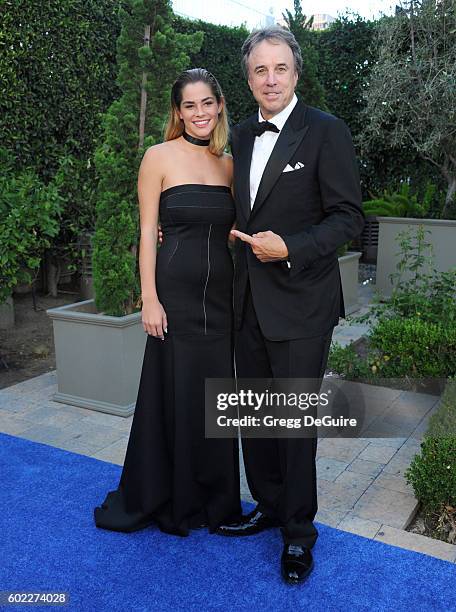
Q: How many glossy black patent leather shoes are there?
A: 2